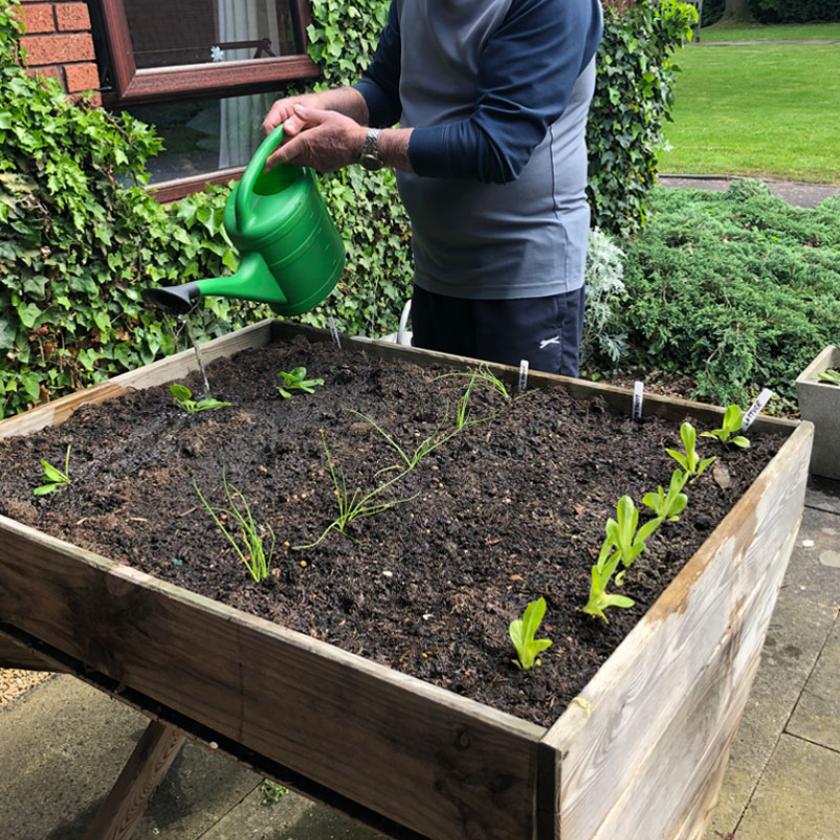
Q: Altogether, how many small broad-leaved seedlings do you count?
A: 9